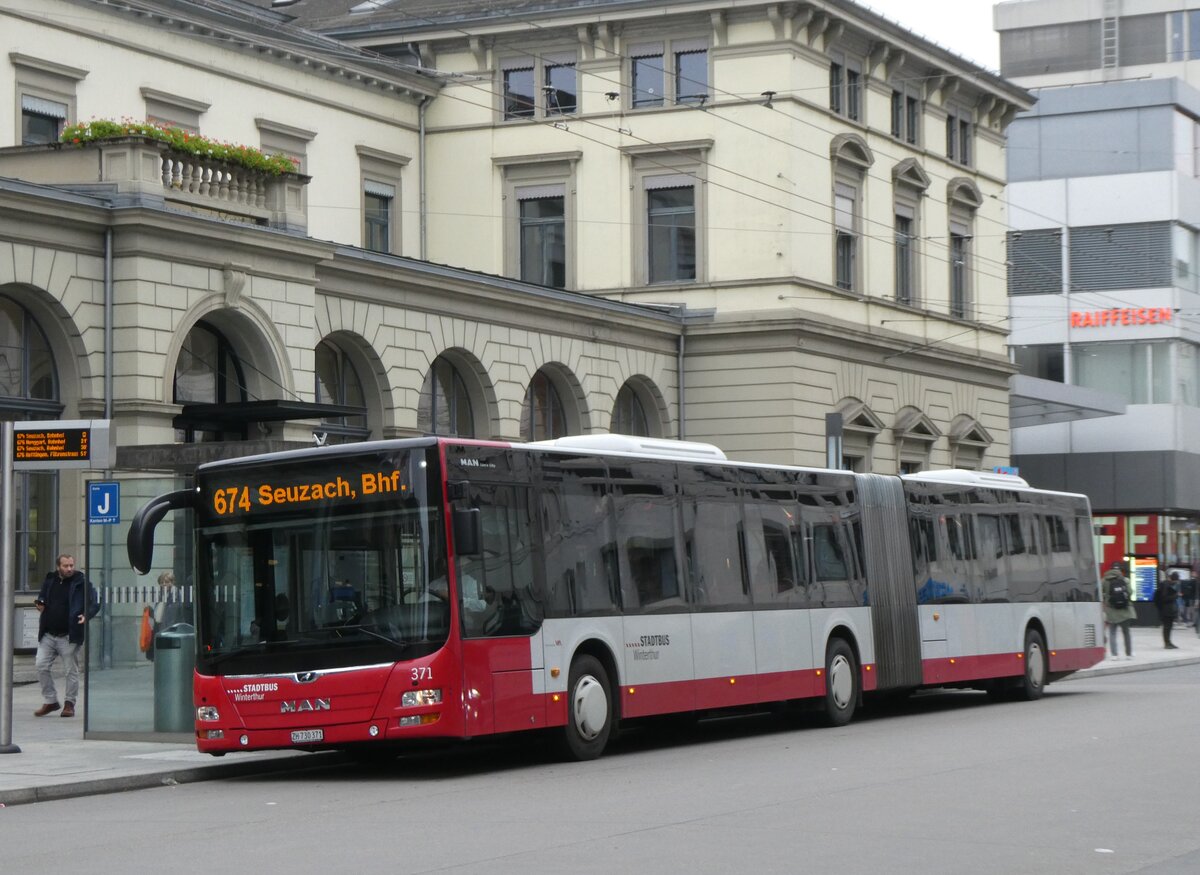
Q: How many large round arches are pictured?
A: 6